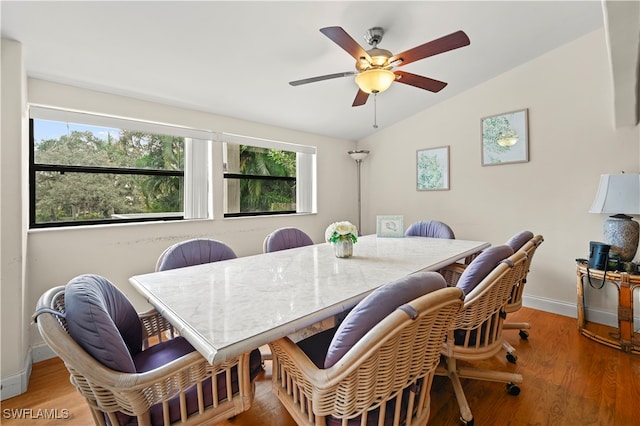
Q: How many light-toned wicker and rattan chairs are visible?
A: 7